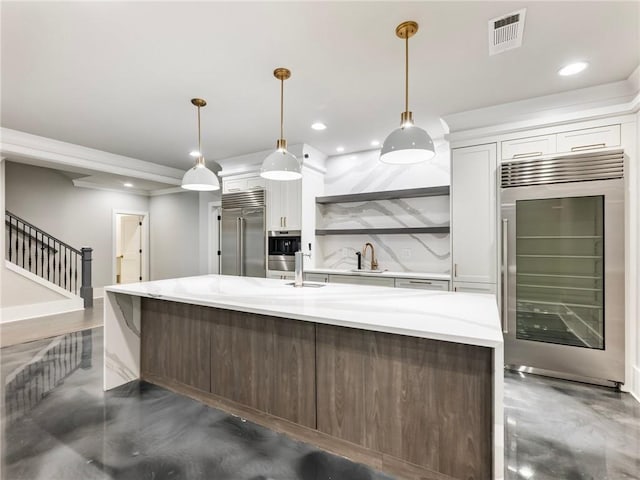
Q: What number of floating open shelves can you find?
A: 2